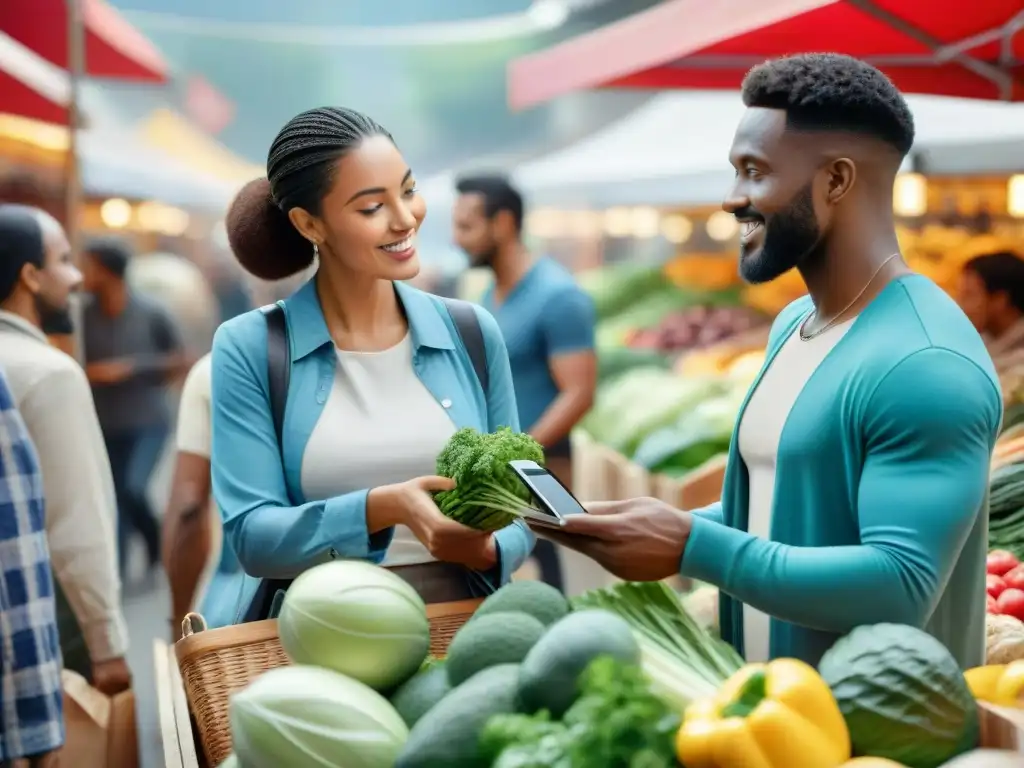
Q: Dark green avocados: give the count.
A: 5